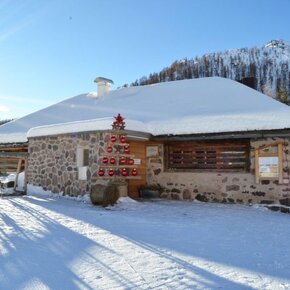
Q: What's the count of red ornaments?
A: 12